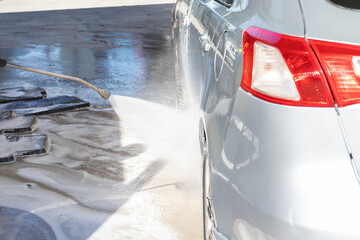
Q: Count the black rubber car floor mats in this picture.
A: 4